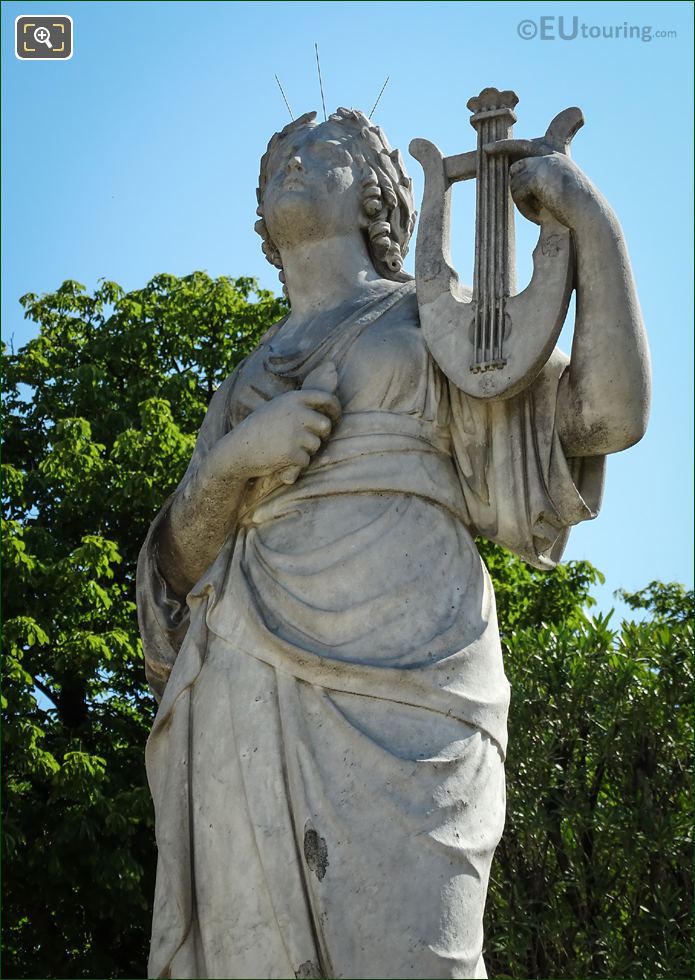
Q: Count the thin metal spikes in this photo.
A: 3